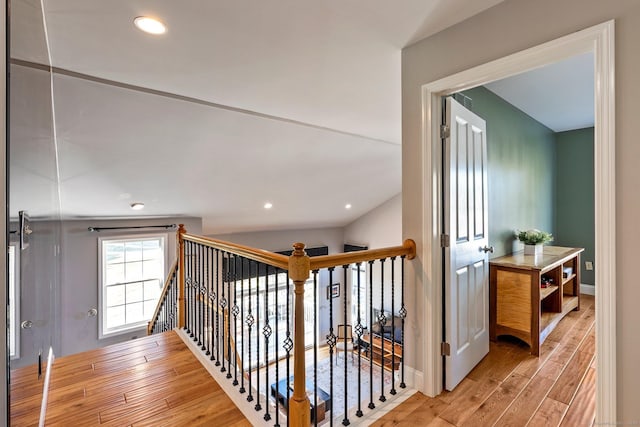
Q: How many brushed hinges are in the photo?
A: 3